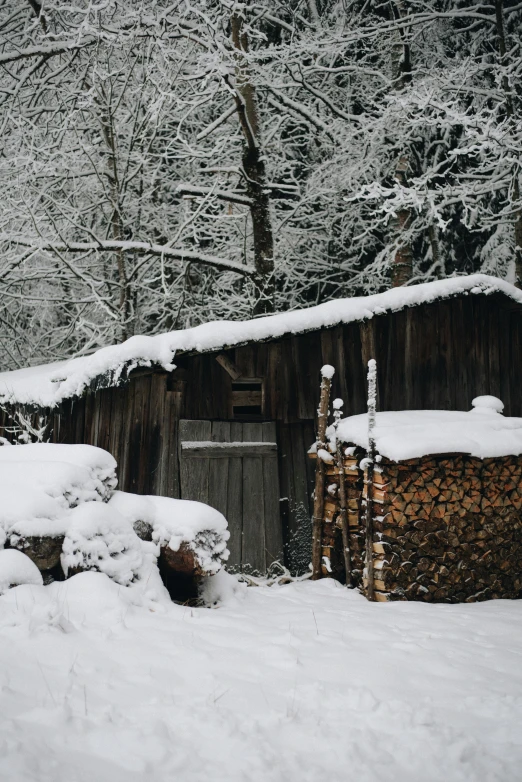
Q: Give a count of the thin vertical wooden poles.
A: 3